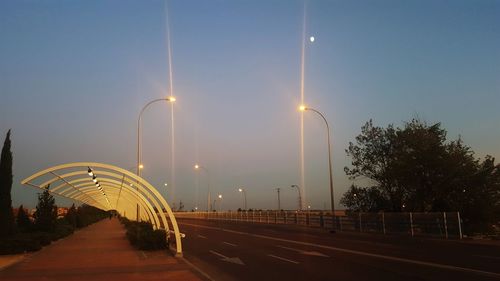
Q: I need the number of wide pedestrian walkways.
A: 1